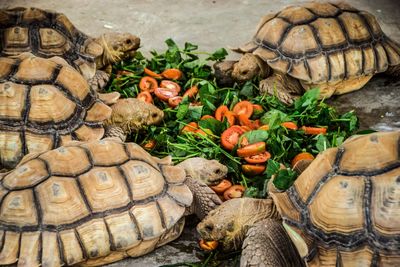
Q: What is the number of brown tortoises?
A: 5